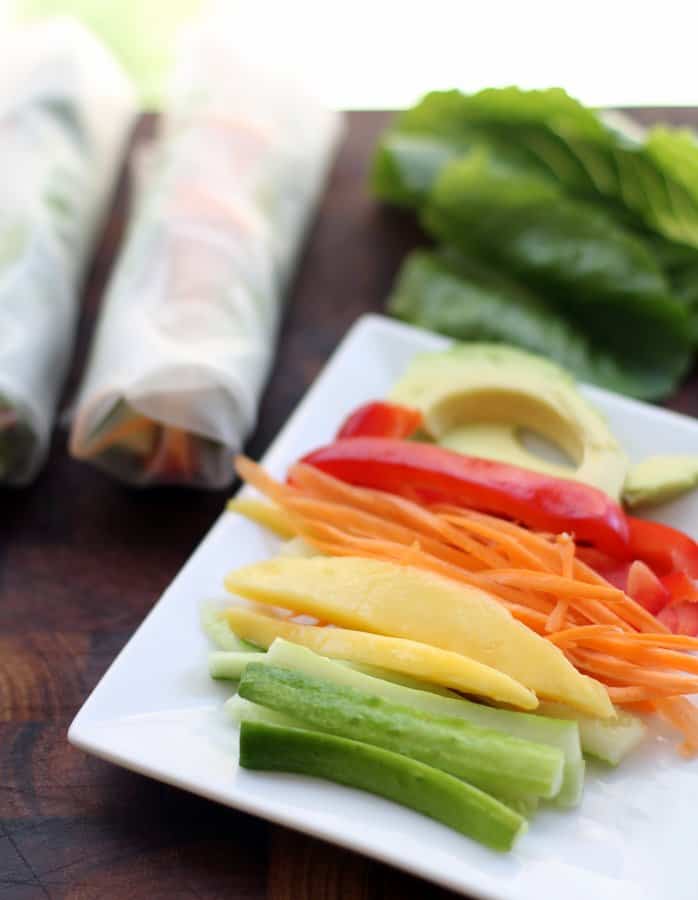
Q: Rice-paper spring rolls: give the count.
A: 2